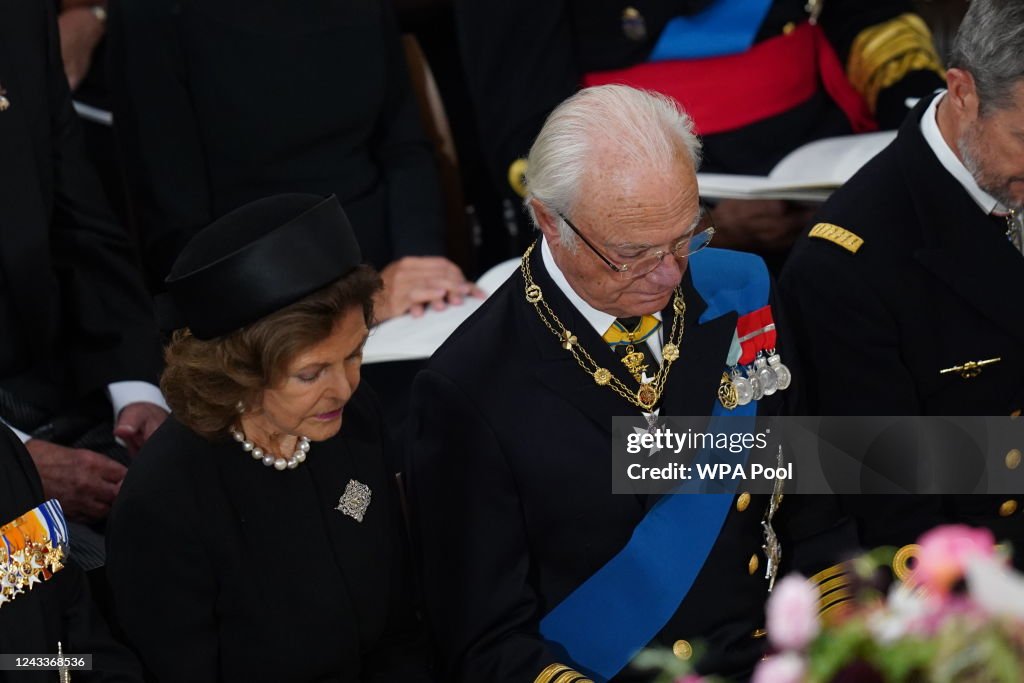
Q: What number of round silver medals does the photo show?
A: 4